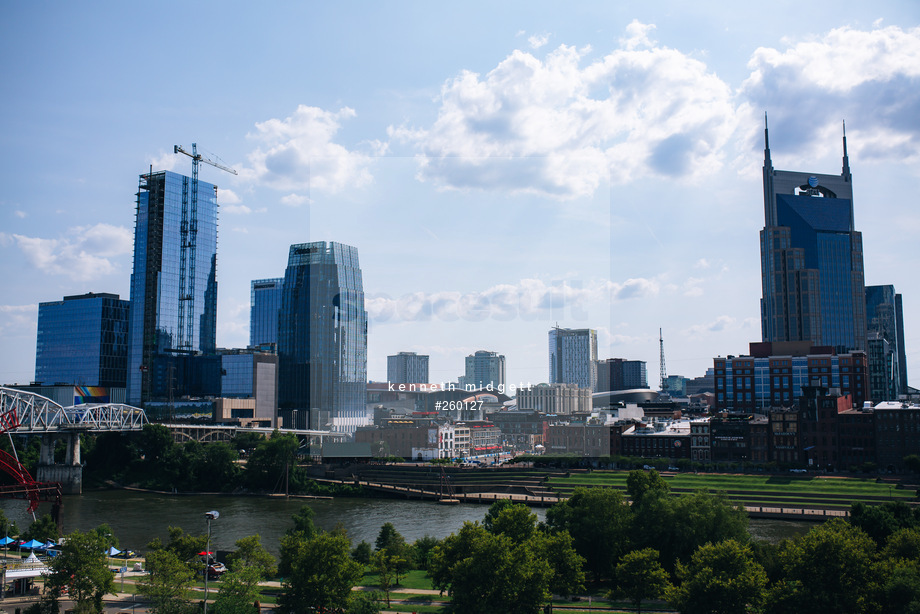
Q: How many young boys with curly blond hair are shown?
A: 0